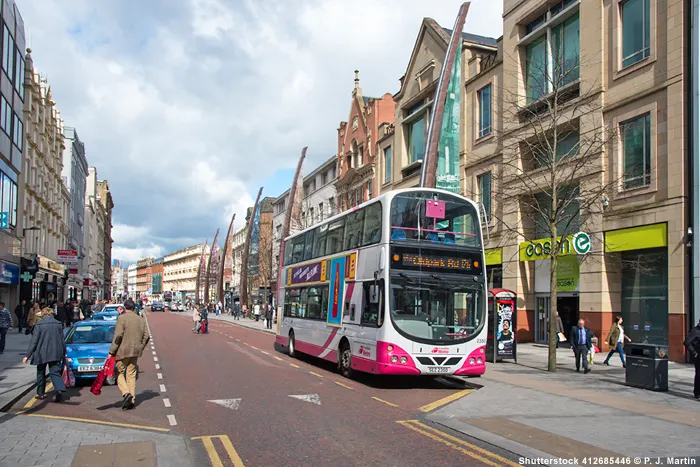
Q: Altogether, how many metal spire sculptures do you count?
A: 6